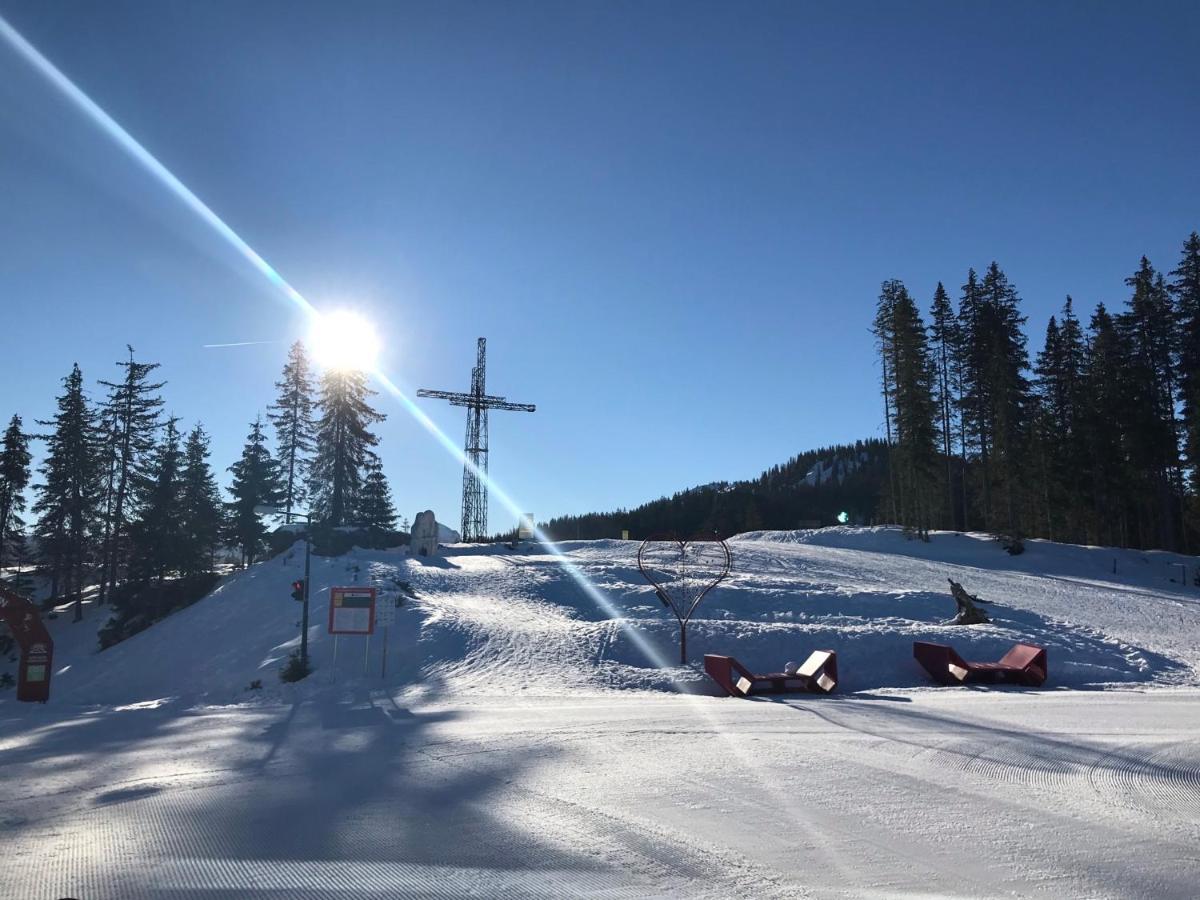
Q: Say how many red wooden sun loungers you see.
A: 2